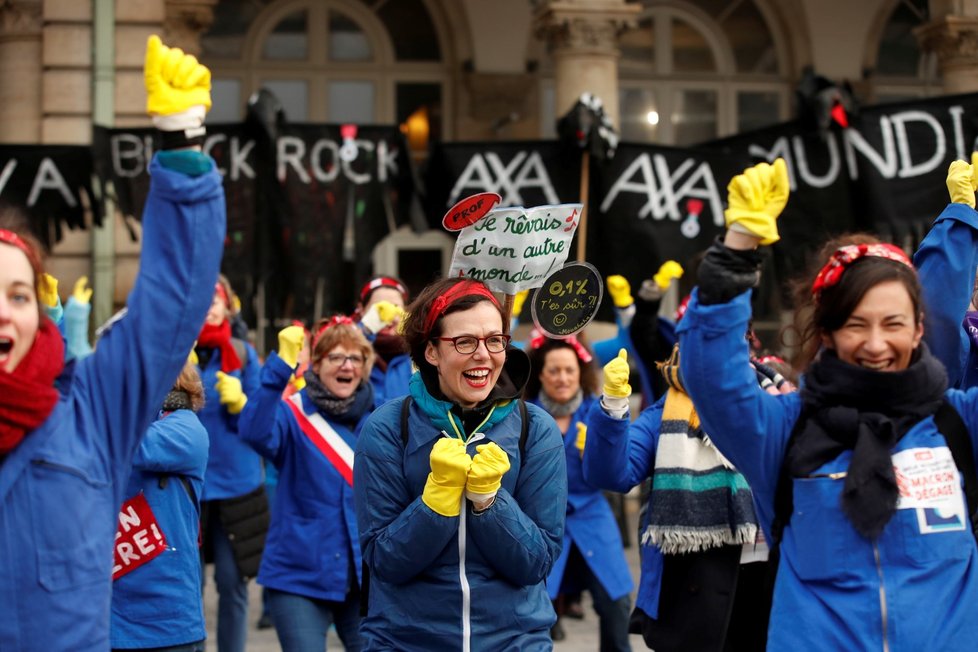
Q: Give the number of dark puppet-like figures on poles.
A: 3